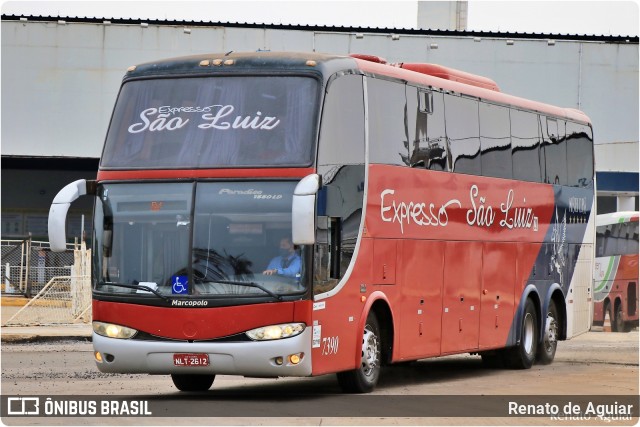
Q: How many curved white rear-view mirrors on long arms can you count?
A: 2